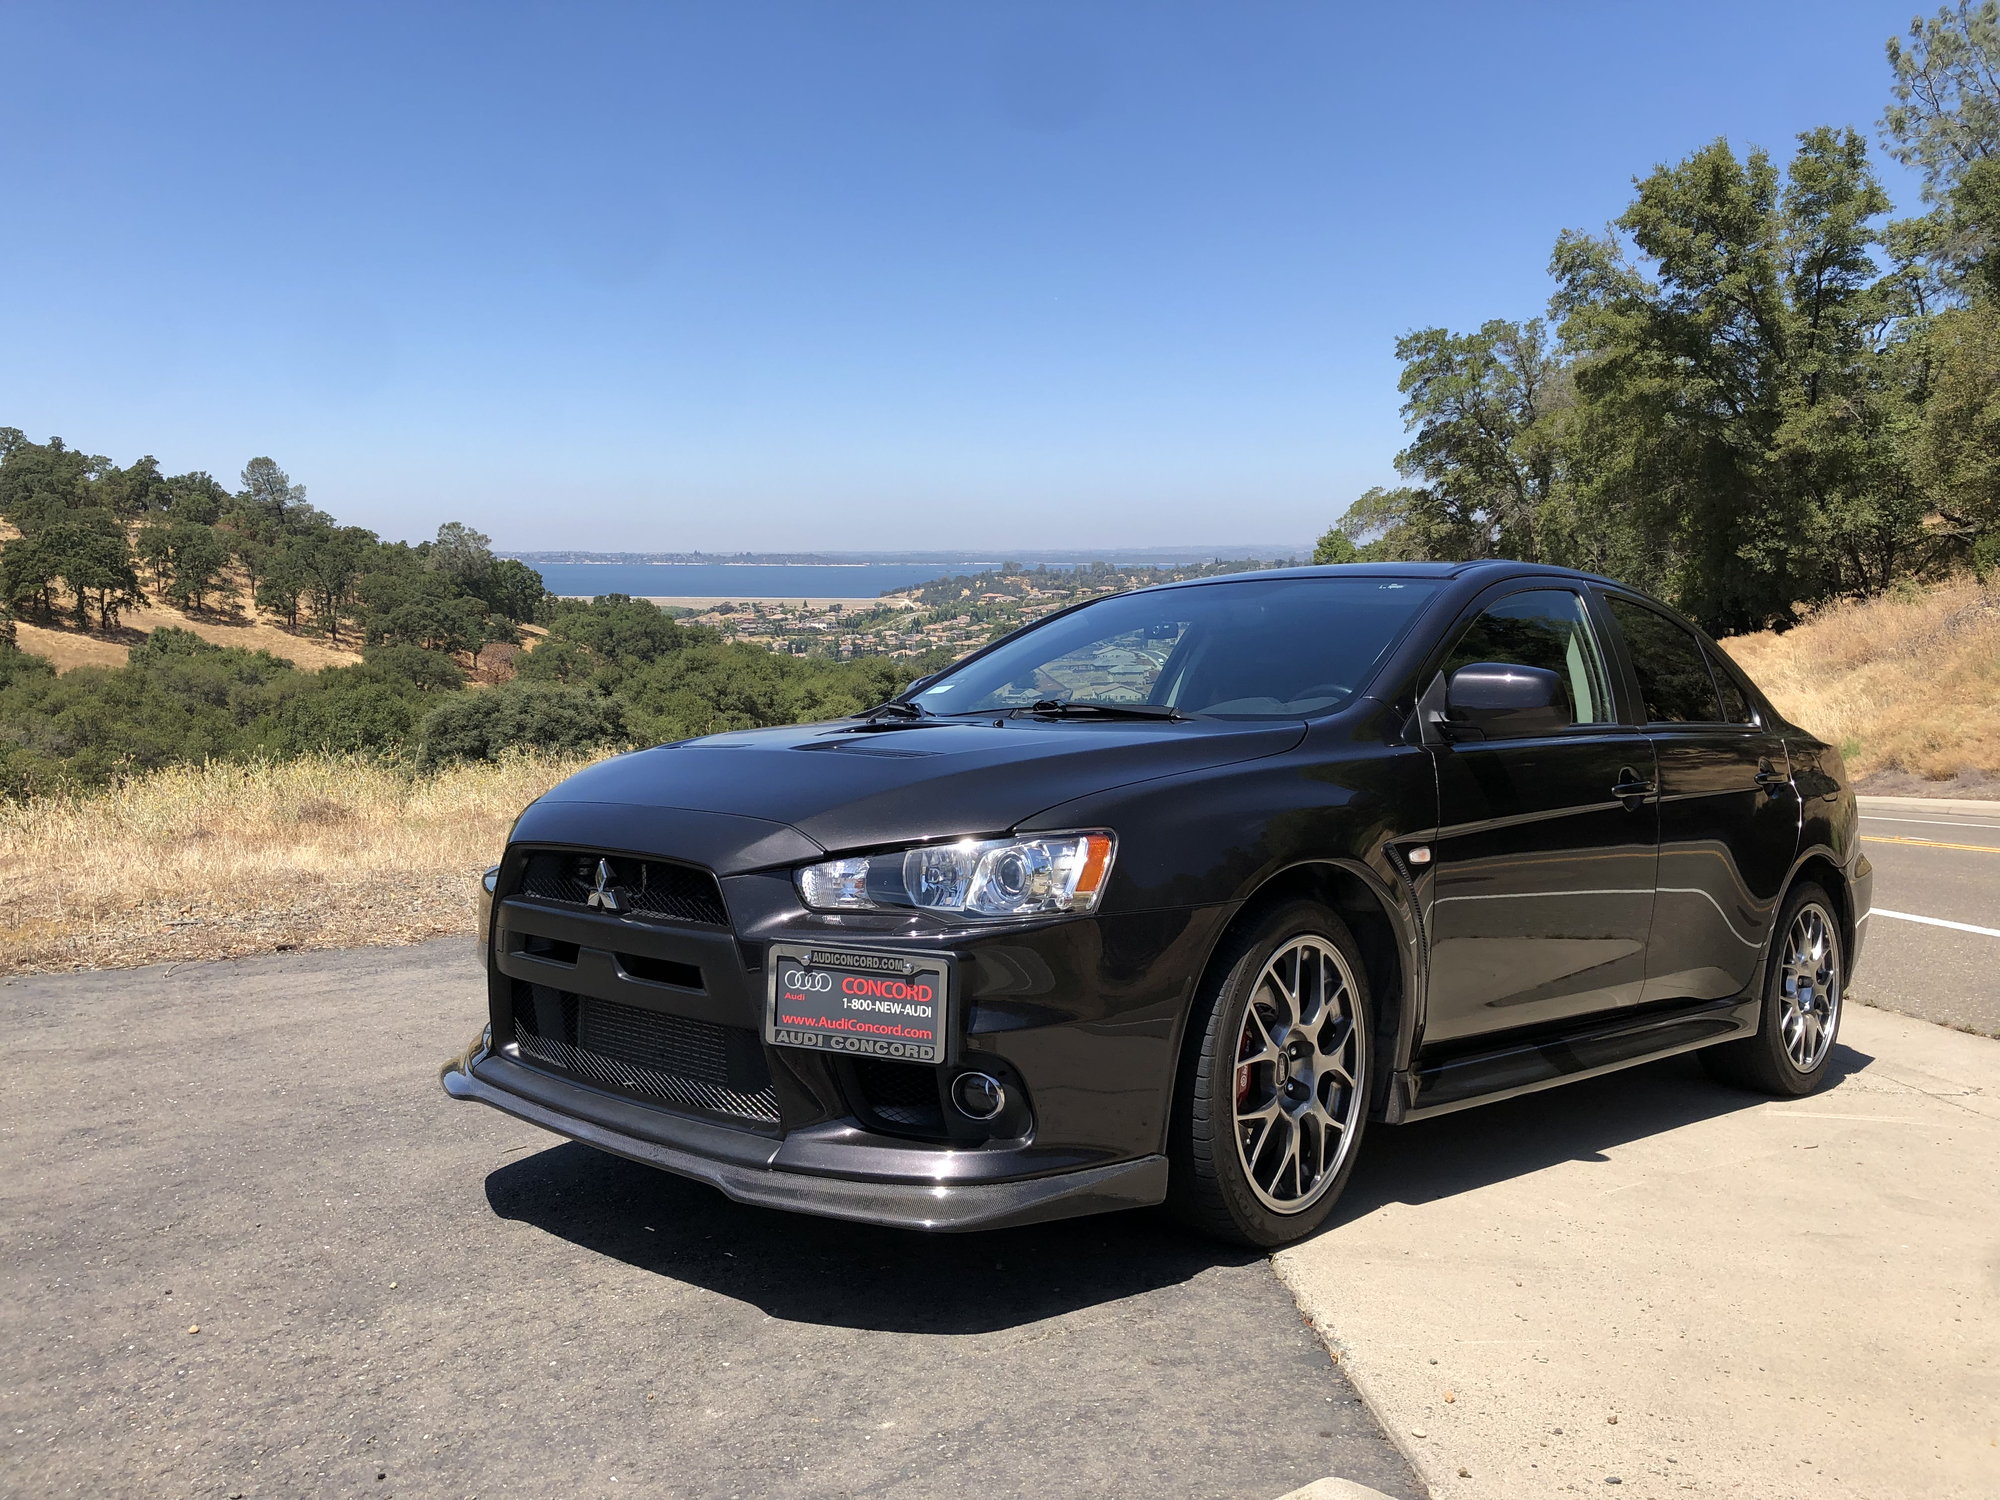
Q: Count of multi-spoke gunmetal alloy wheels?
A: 2